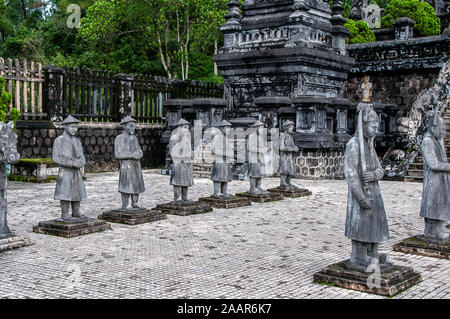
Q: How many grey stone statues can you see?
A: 9